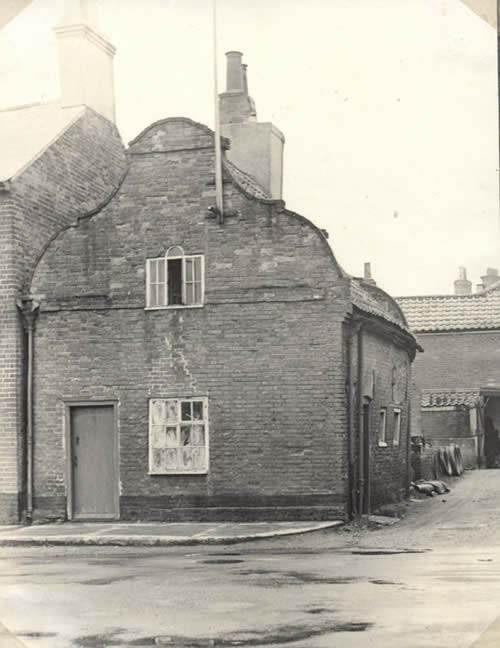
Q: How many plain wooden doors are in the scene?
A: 1